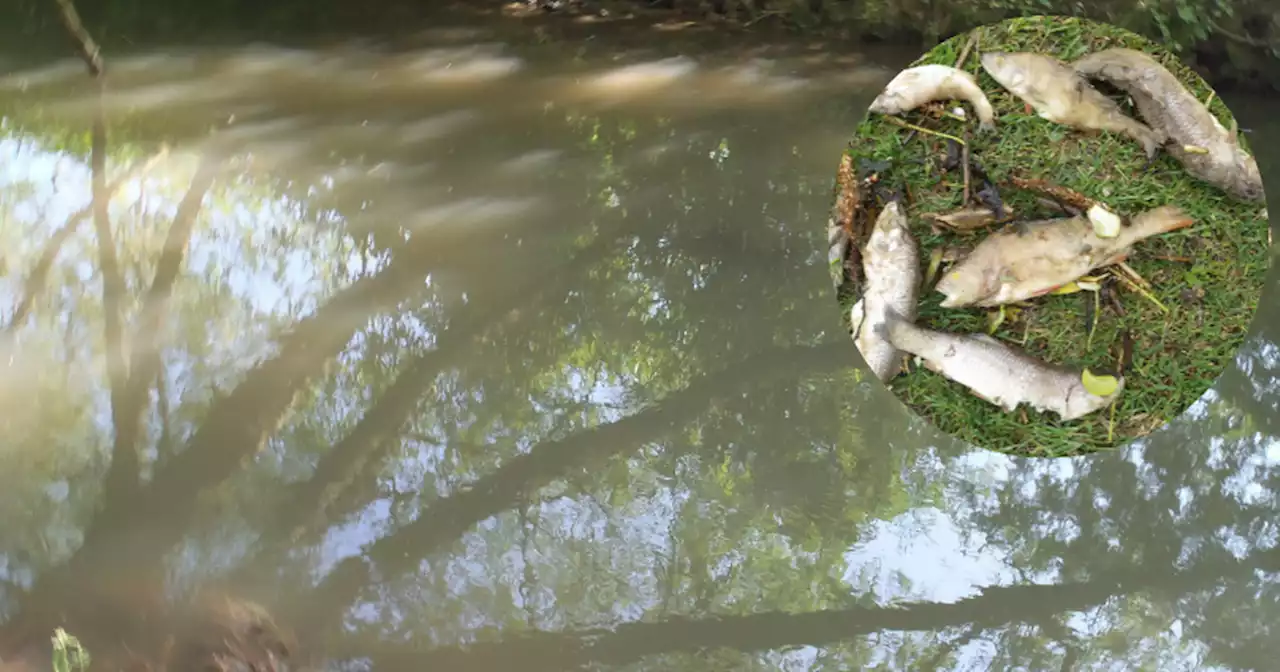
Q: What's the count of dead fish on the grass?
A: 6